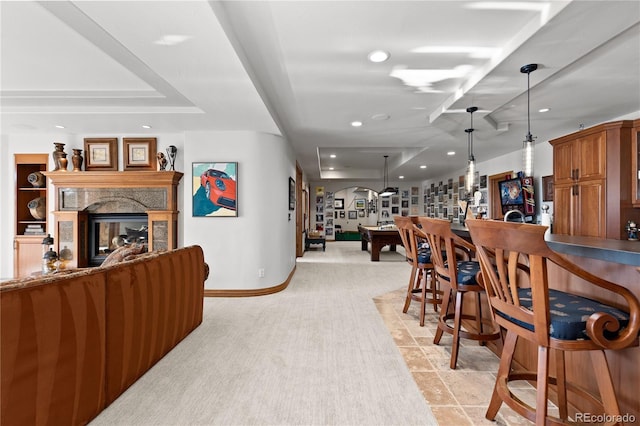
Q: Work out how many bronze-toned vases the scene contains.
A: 3